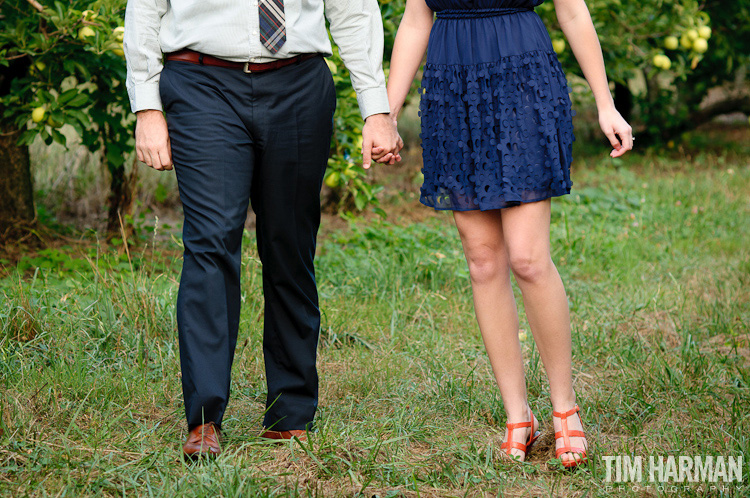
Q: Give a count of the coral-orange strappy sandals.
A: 2